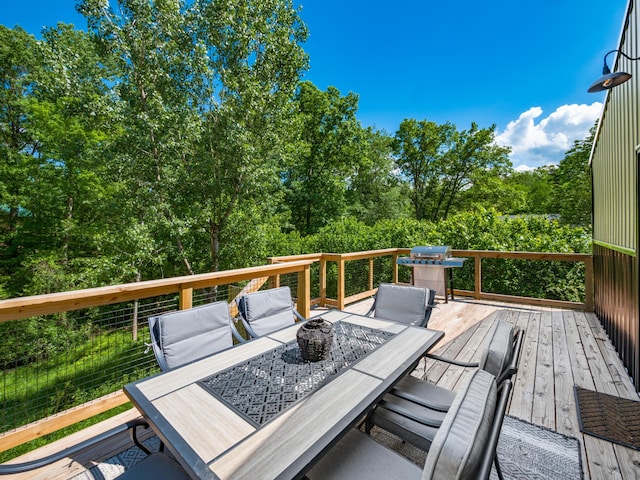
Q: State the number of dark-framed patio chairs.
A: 6